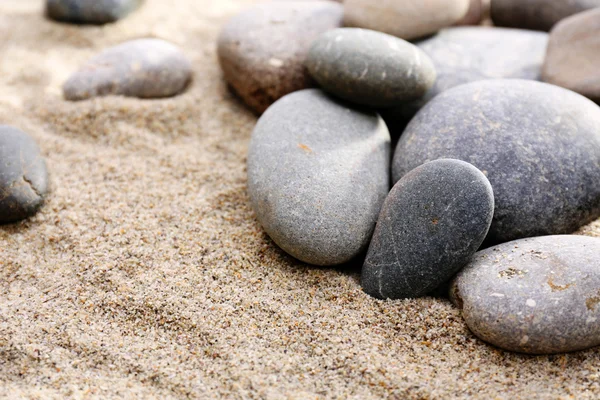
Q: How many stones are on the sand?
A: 13